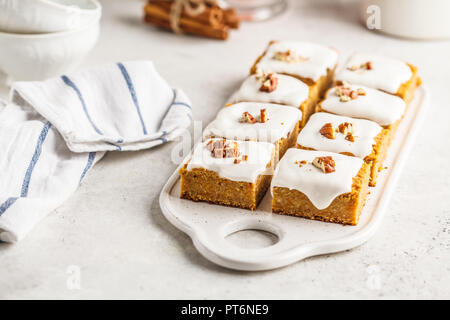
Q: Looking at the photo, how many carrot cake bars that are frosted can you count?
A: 8